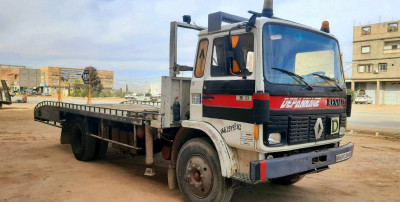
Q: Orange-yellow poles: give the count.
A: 2